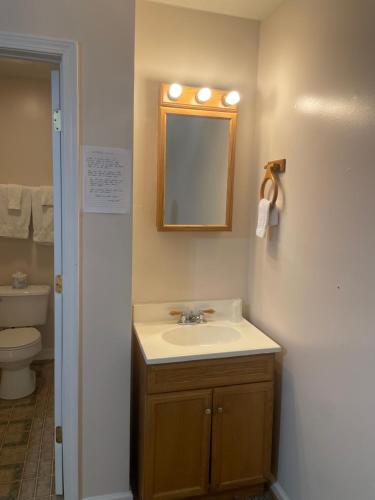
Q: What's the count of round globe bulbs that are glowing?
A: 3